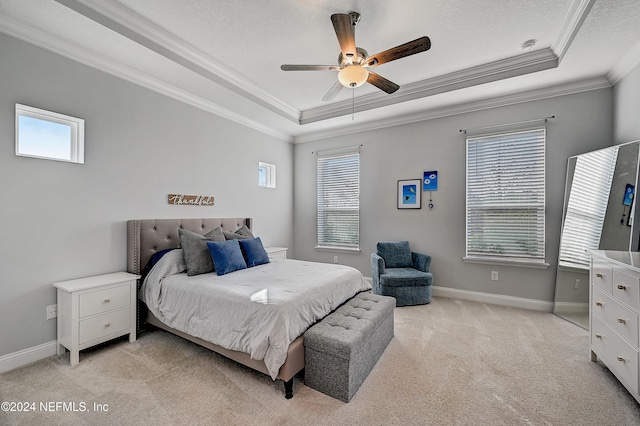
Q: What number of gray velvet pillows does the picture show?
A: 2